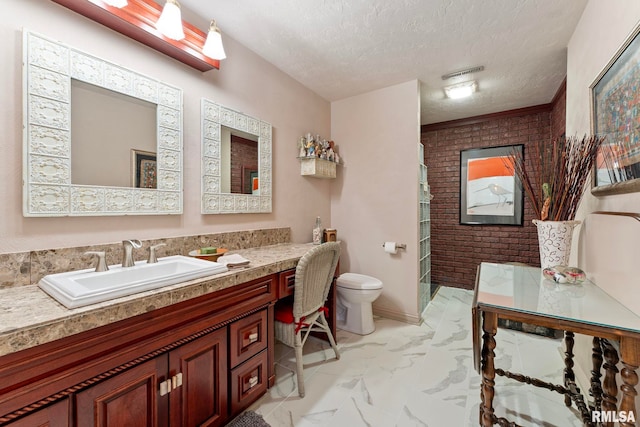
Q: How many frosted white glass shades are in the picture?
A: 3